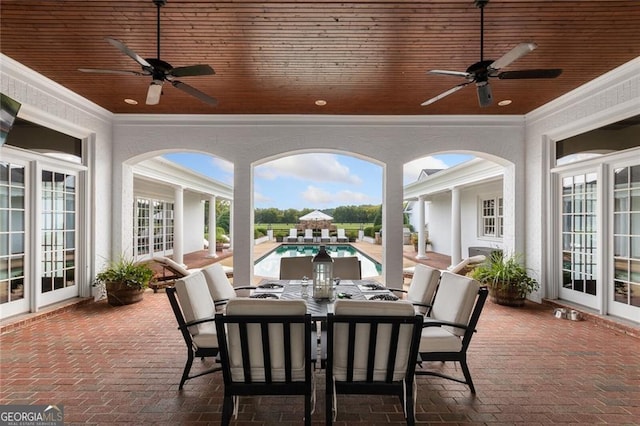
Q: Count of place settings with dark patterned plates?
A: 4